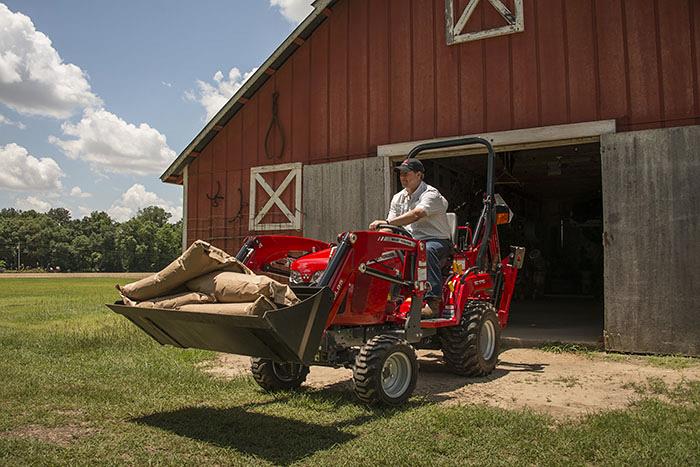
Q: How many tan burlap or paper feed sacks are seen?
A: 4